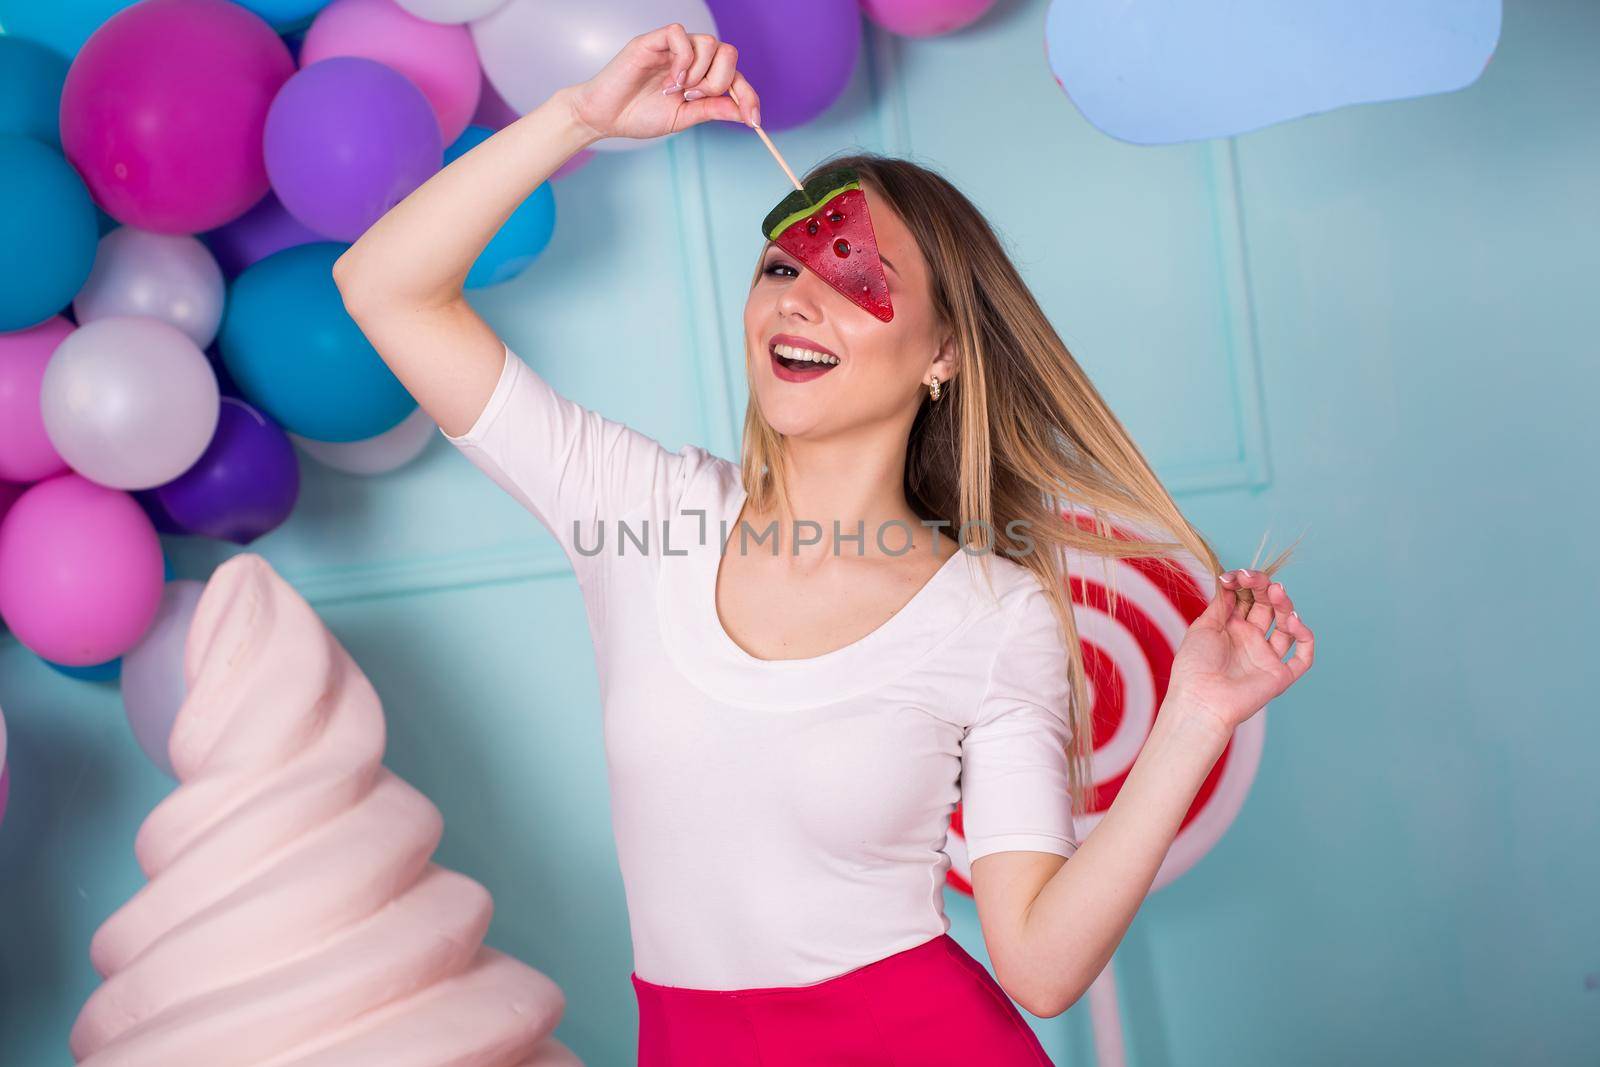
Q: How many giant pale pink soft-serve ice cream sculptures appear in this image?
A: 1